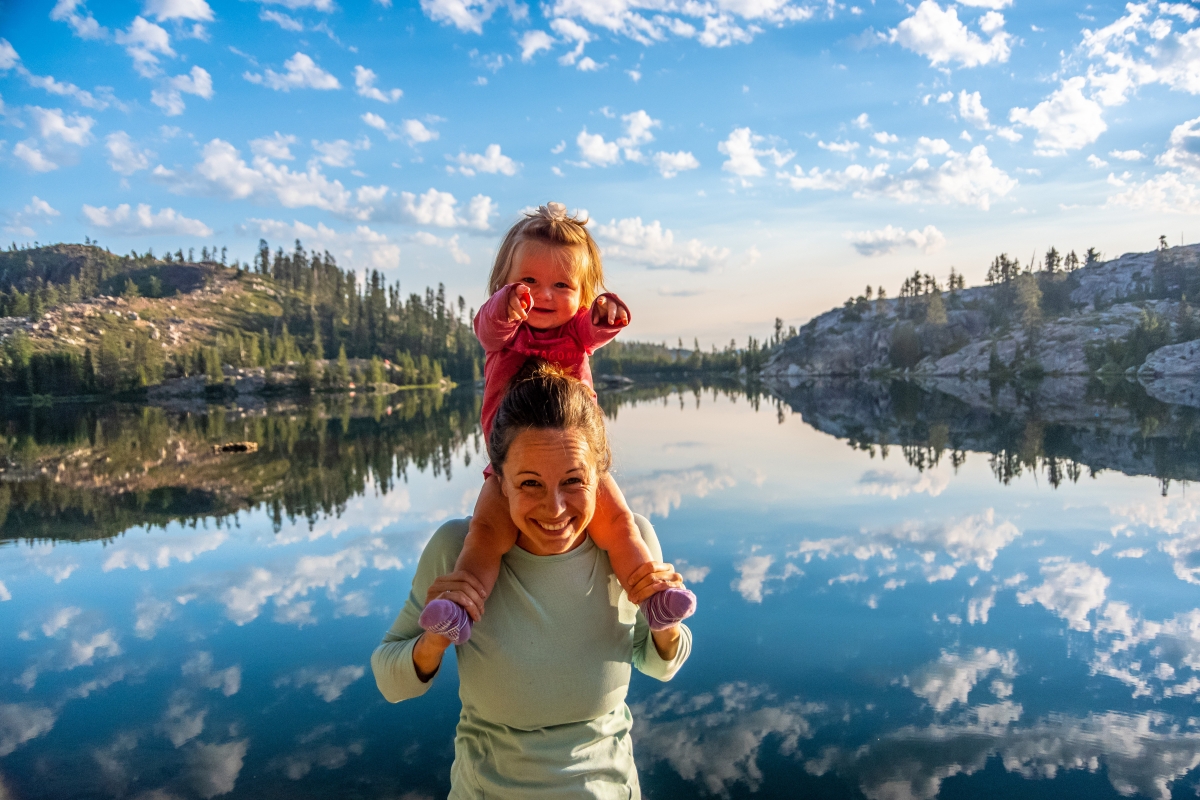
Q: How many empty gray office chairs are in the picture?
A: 0